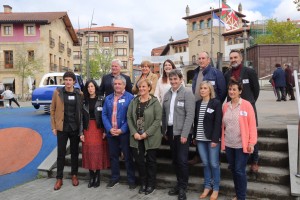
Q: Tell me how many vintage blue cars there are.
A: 1